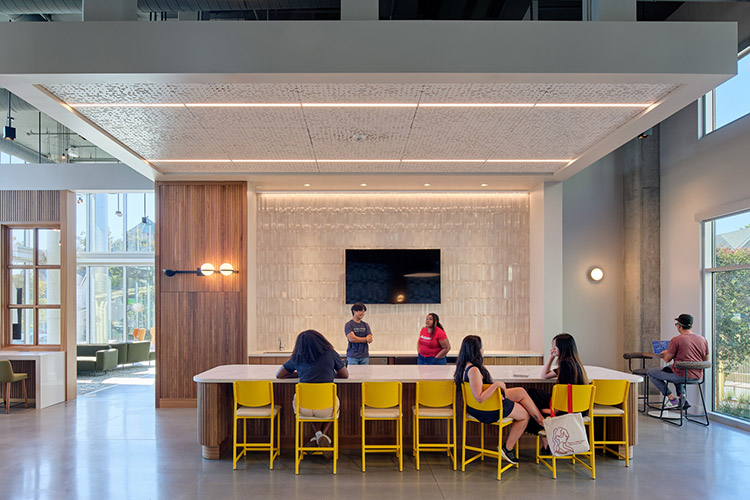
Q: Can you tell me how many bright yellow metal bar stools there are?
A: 7